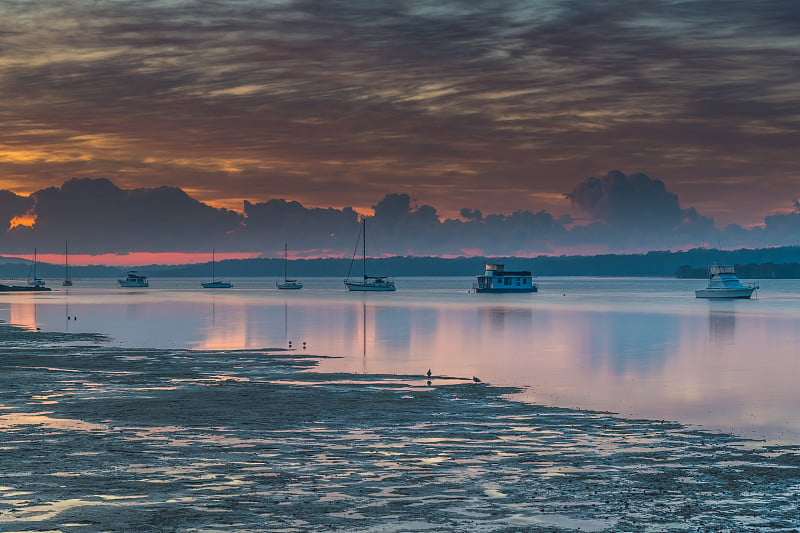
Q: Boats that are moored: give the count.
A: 8